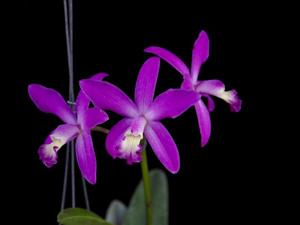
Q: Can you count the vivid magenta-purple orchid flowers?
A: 3